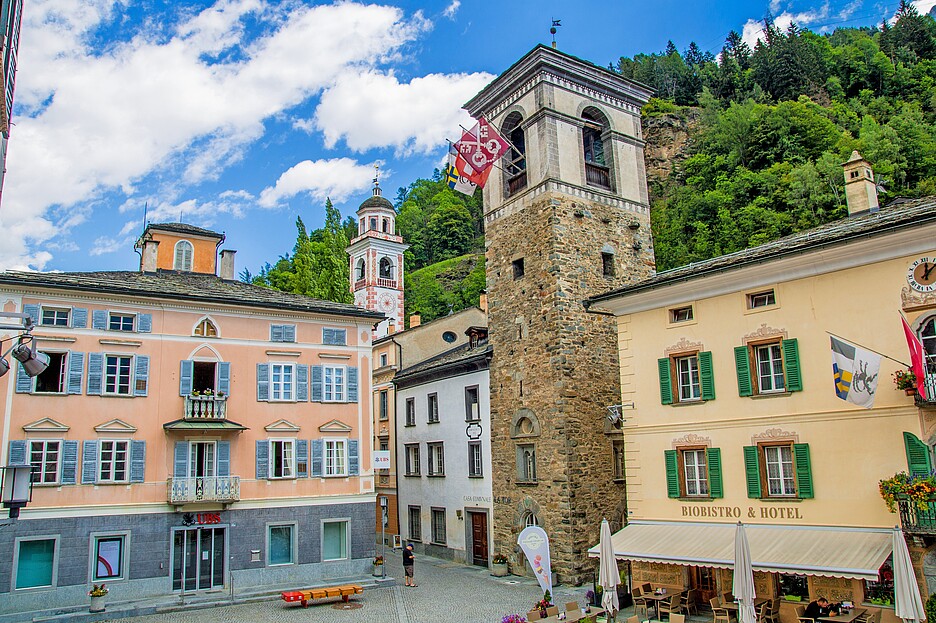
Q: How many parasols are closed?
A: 3